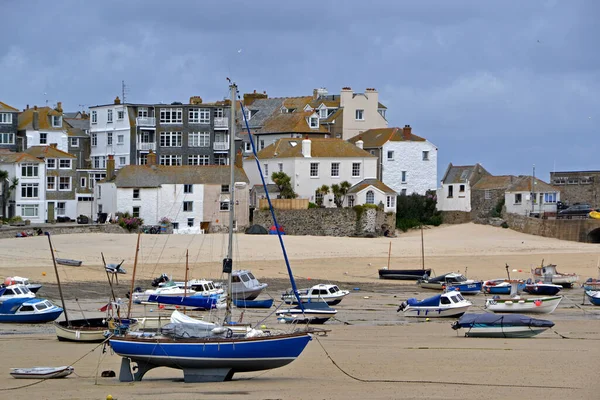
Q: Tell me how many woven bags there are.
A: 0